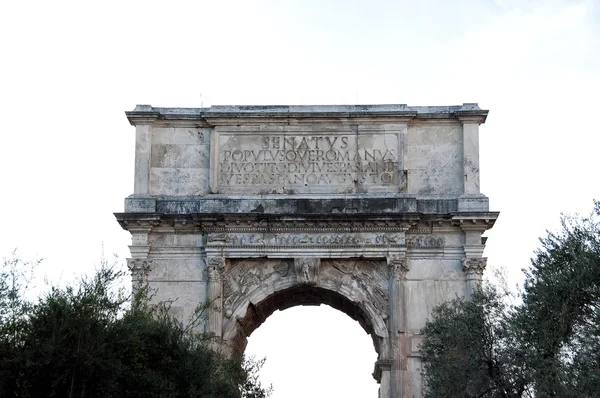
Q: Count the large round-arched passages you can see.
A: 1